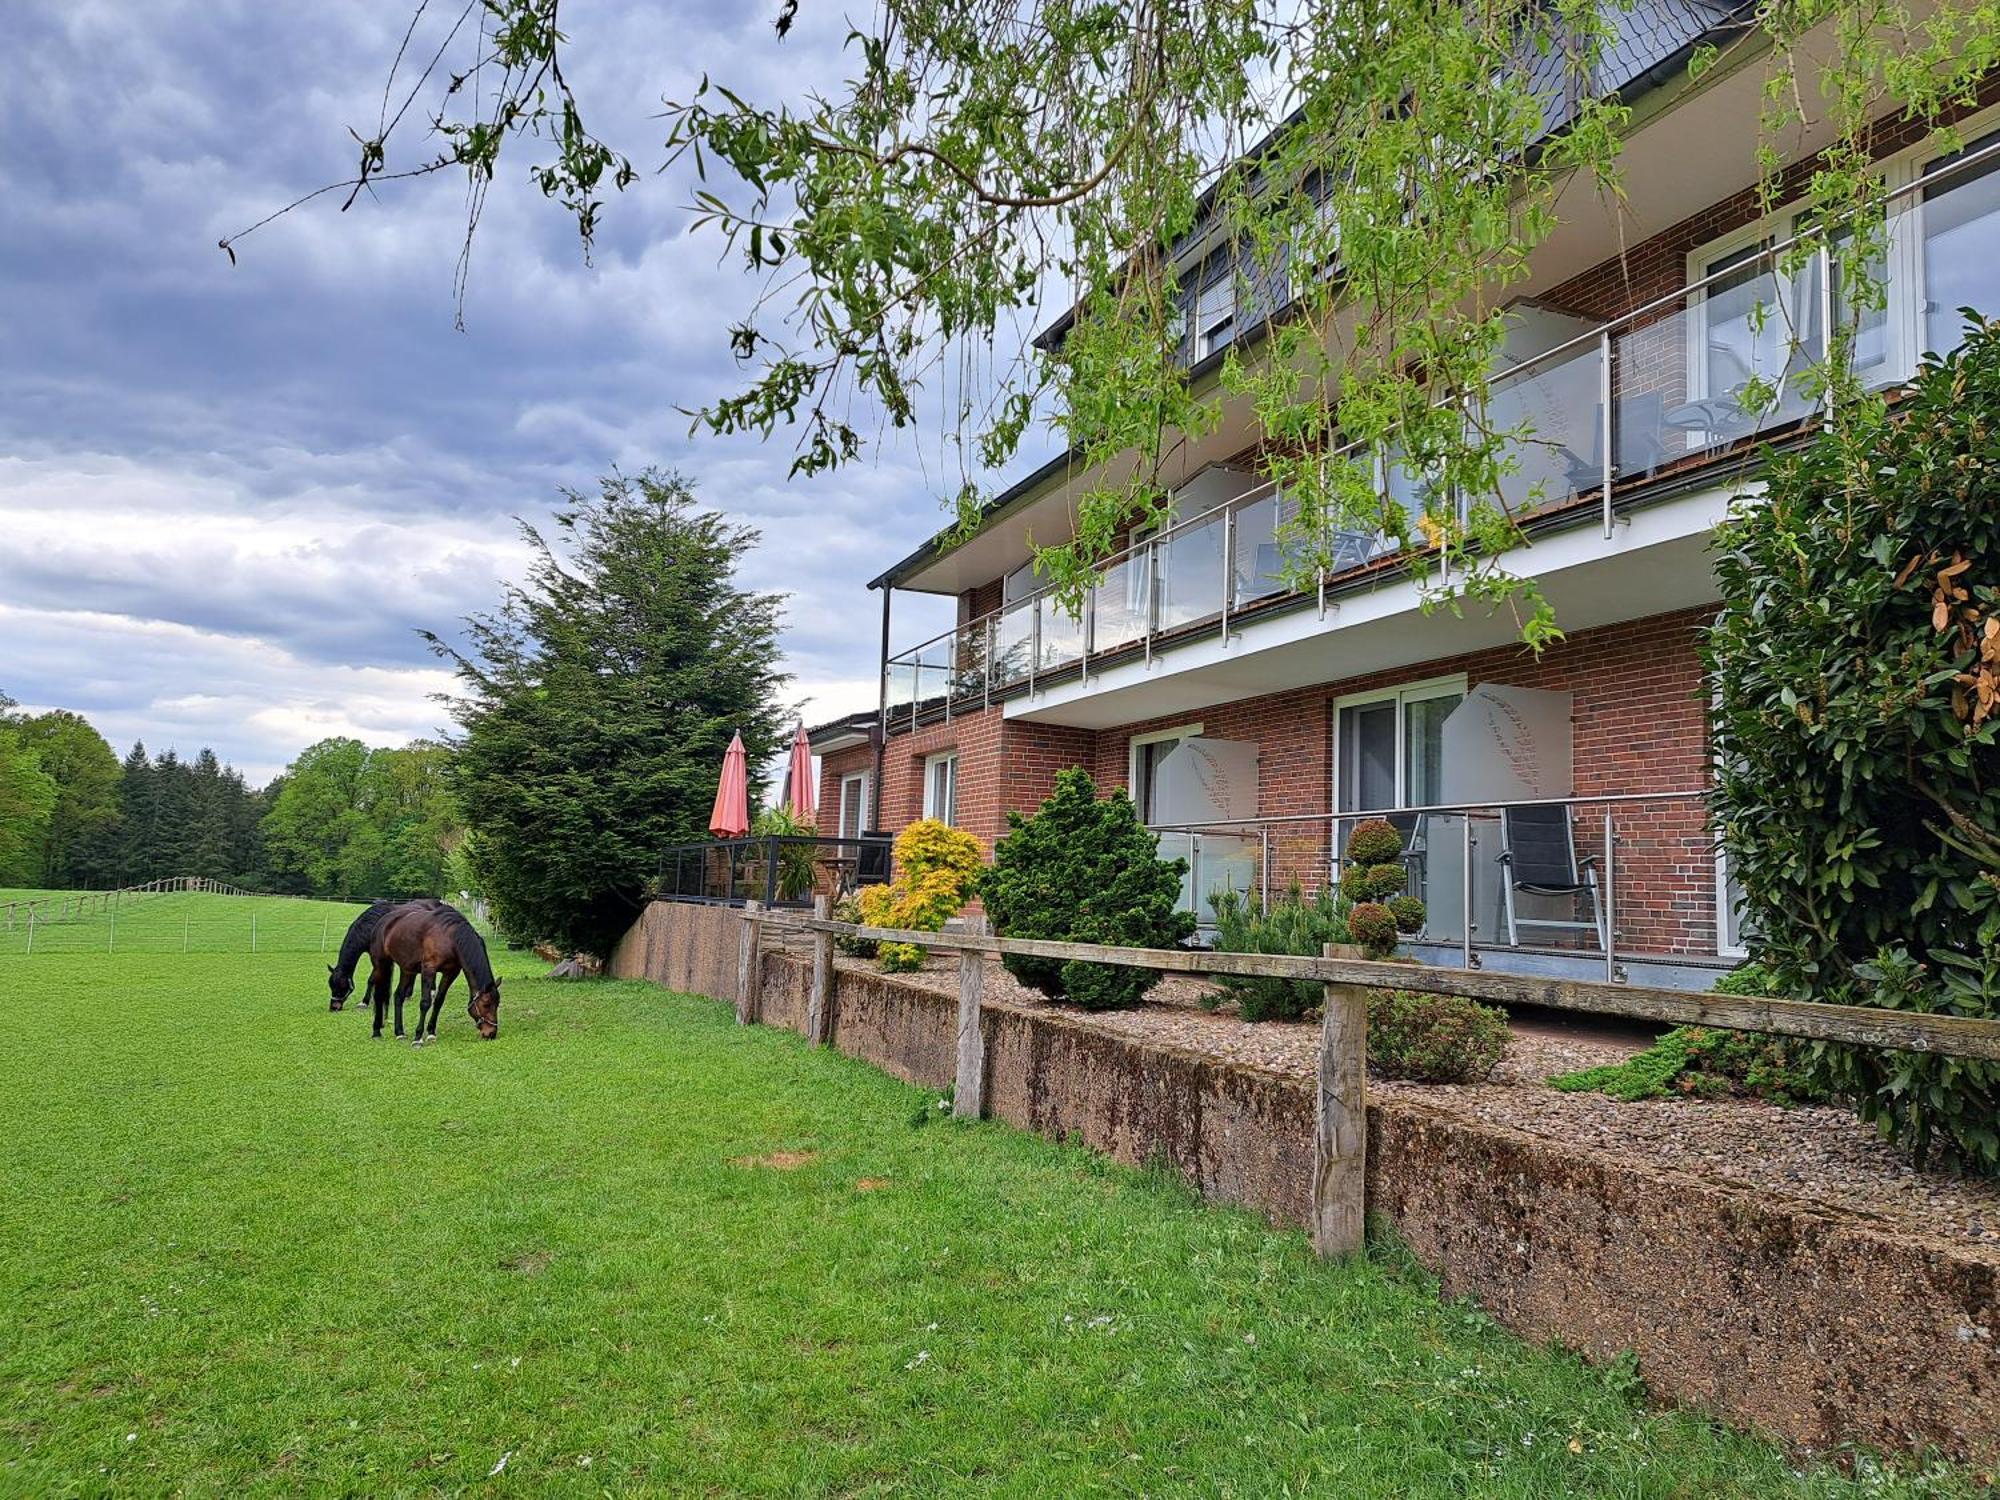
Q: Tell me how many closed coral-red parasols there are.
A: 2